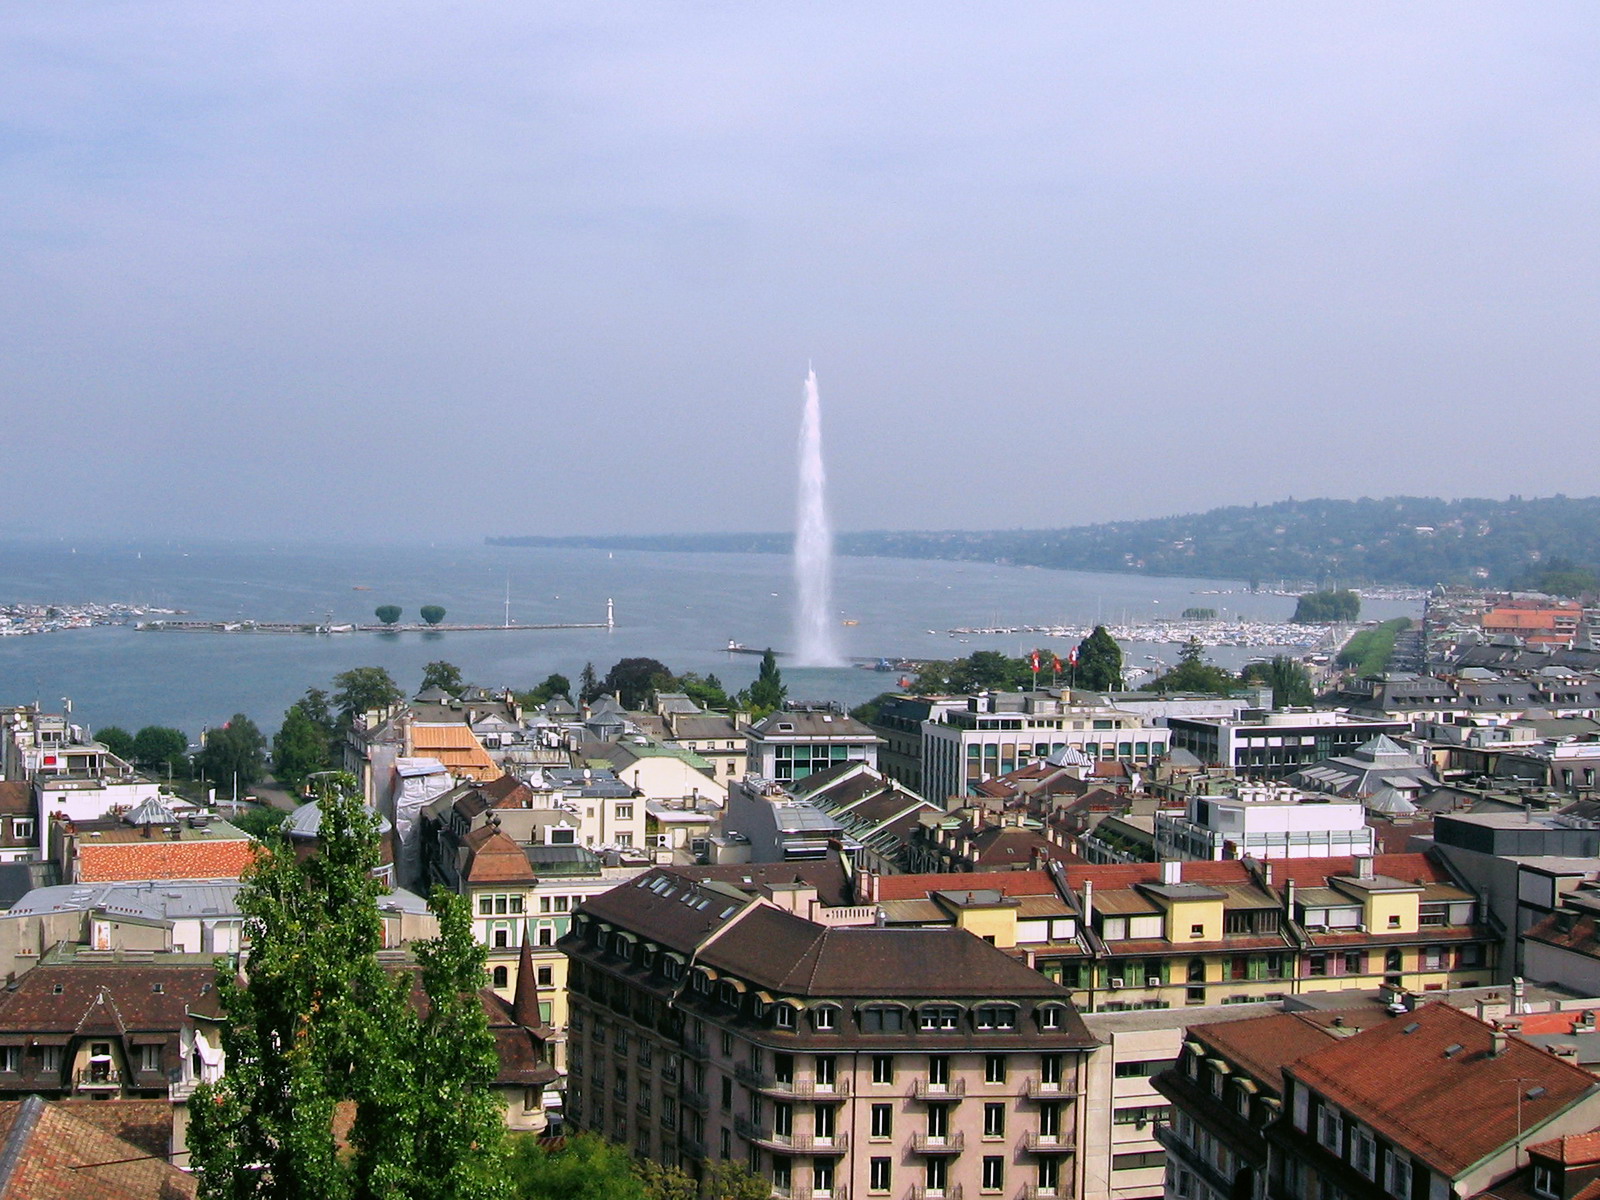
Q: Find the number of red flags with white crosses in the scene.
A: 2